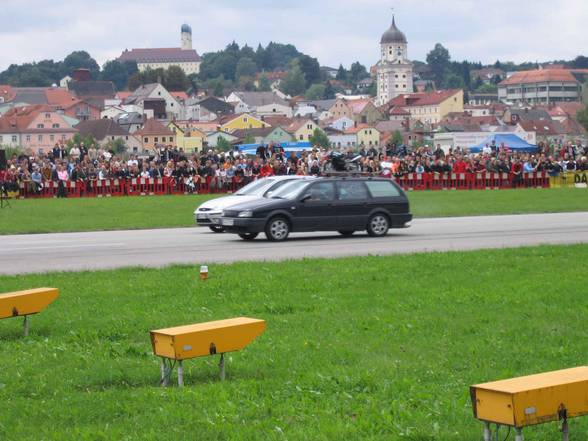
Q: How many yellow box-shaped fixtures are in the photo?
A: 3